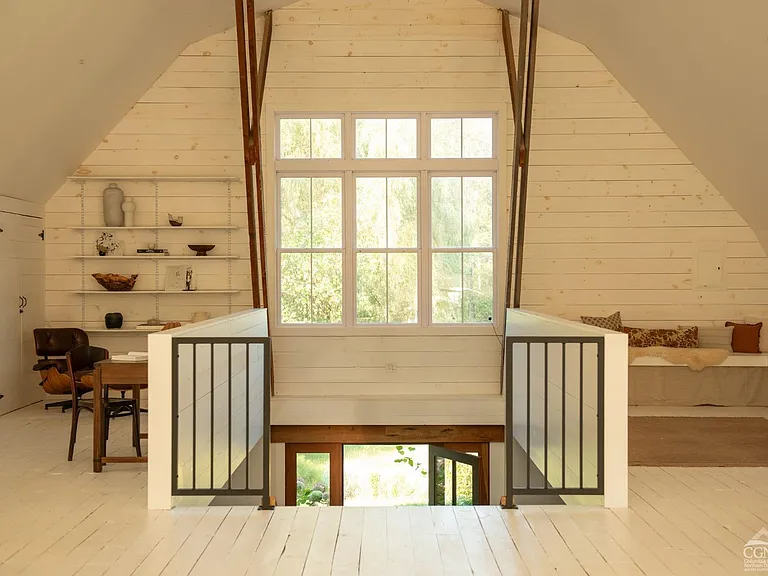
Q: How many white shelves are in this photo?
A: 5